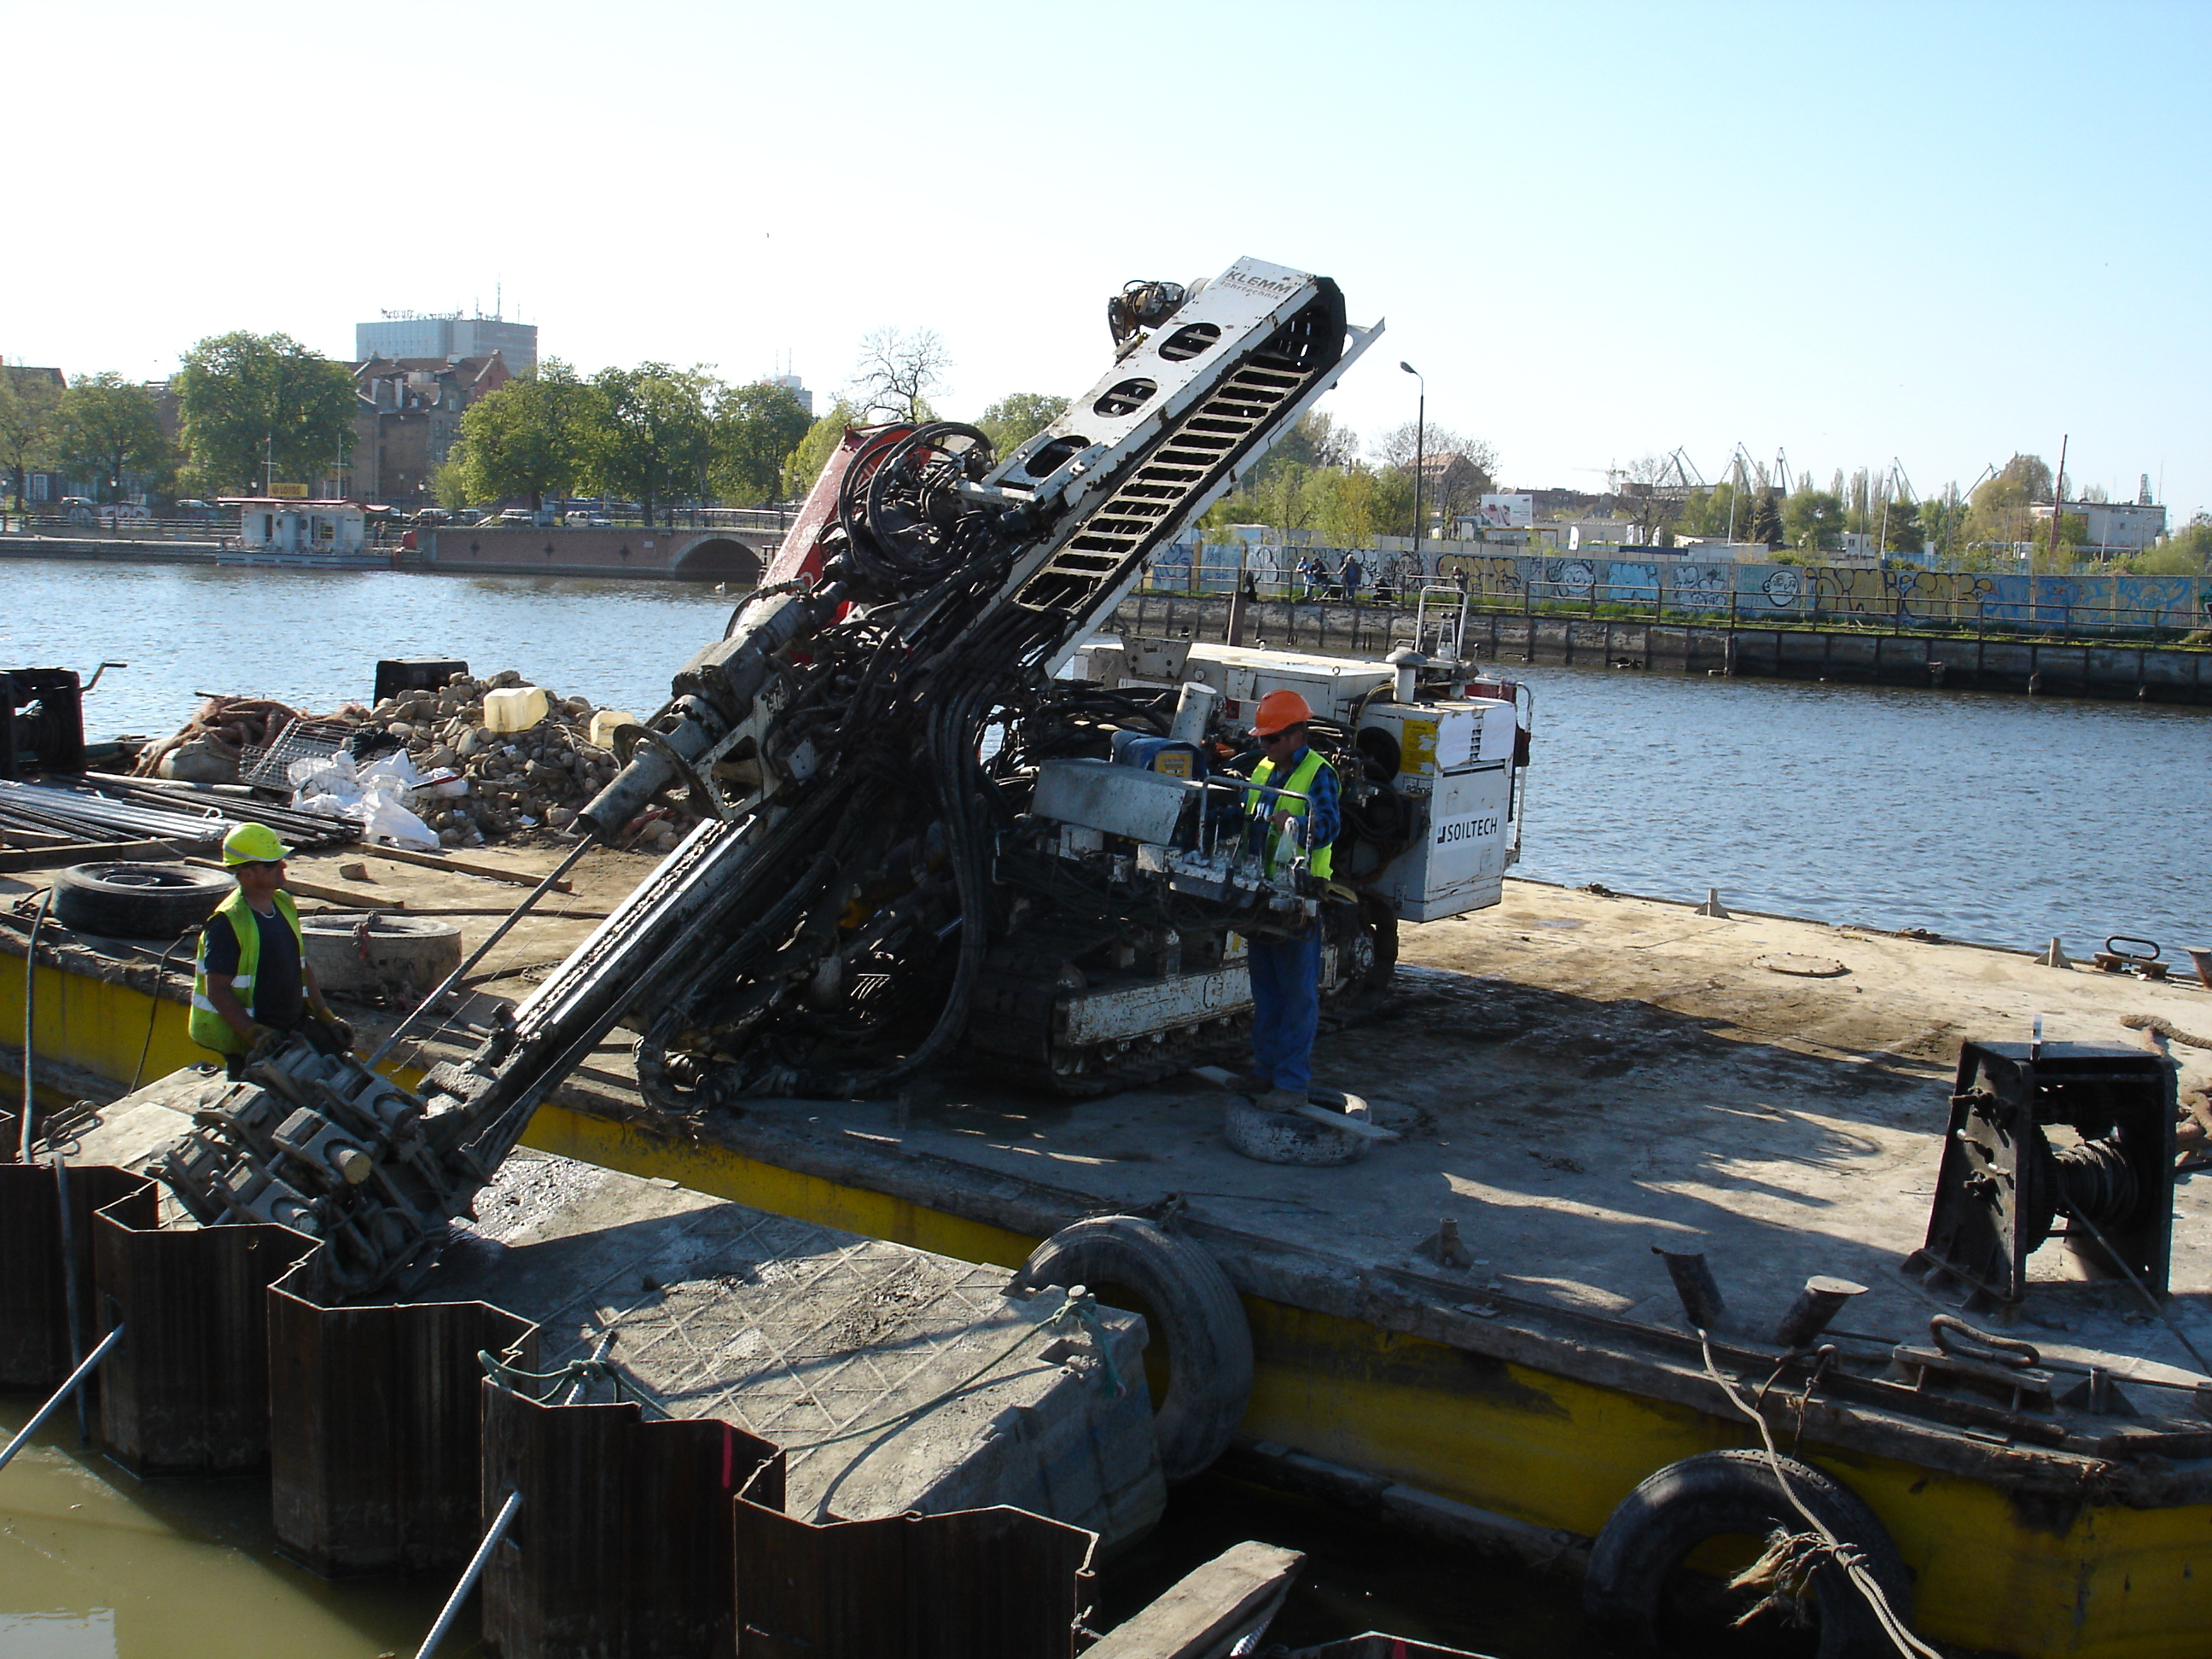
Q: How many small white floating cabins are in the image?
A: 1